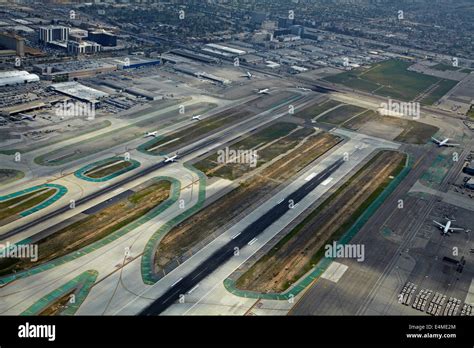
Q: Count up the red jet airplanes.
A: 0